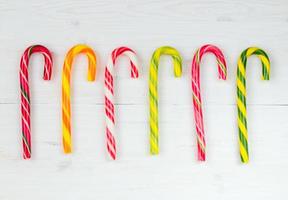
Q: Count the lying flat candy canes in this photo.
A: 6